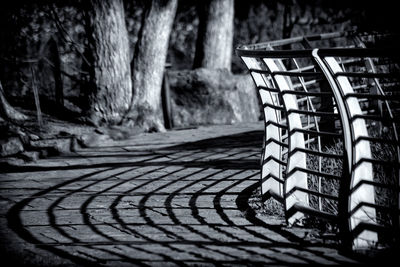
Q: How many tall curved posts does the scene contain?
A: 3